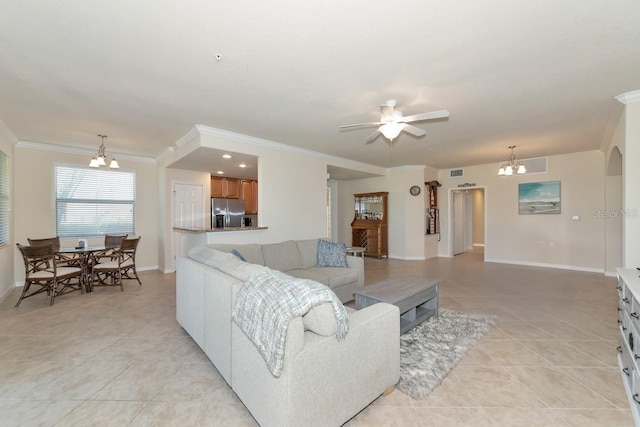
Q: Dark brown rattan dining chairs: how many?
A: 4